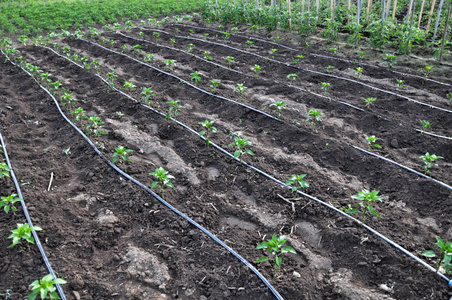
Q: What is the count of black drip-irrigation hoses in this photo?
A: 7